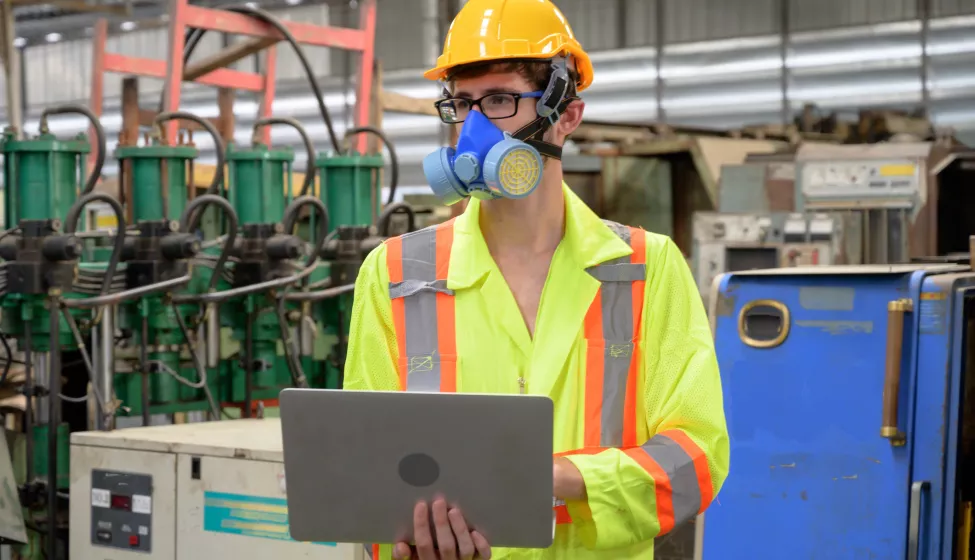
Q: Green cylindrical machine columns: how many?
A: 4